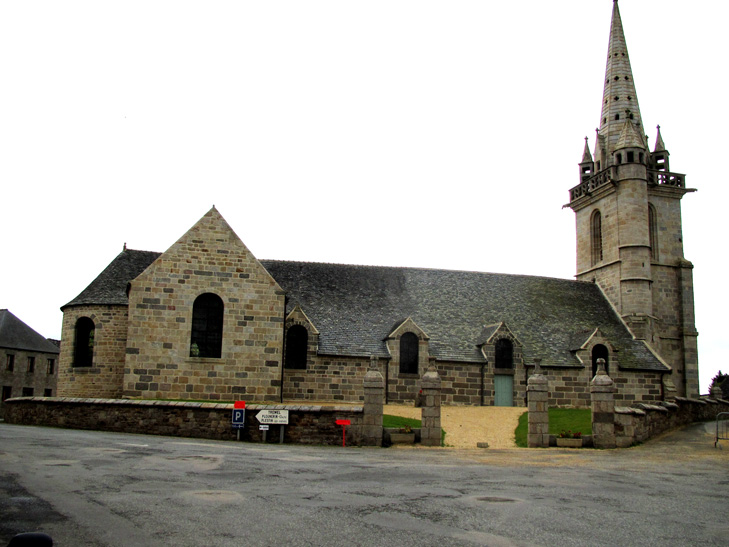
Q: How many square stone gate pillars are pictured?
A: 4